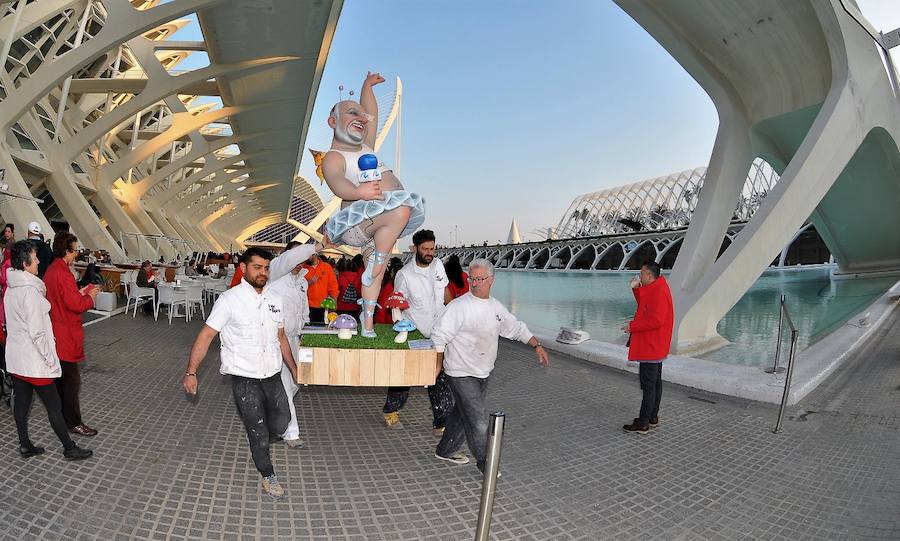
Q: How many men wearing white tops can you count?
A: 4